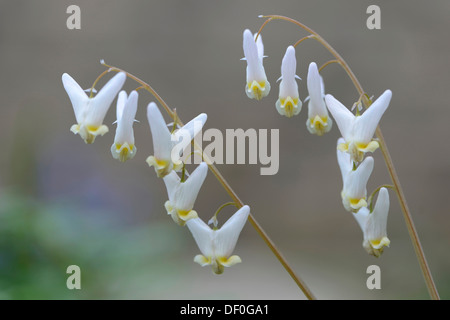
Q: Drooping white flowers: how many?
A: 11